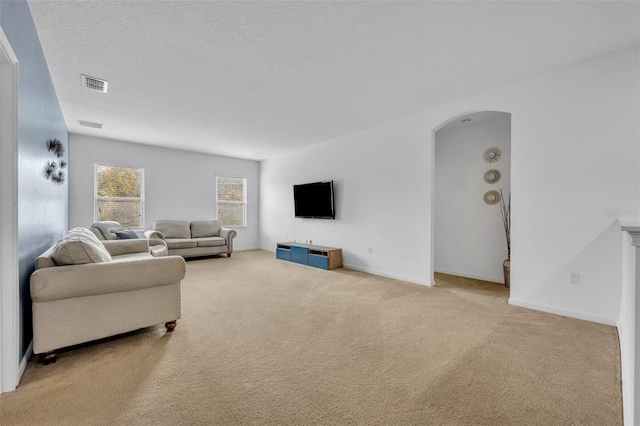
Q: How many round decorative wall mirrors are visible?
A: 3